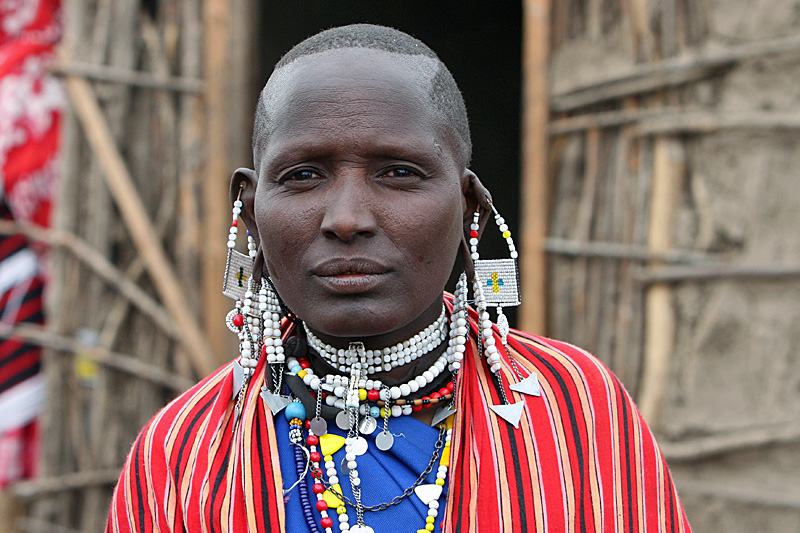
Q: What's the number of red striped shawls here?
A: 1